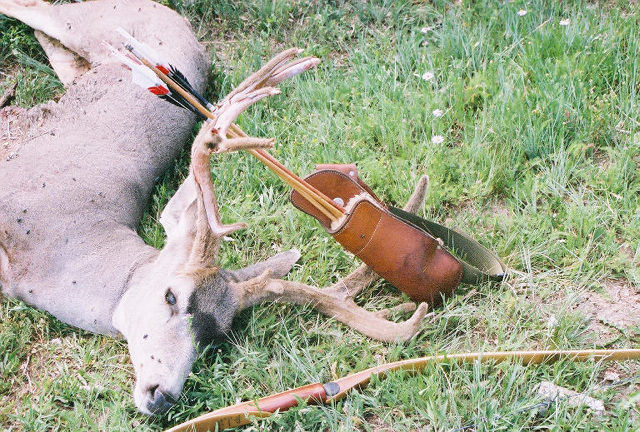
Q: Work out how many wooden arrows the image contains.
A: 3